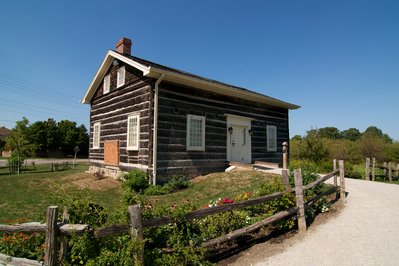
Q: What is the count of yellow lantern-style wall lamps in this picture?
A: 0